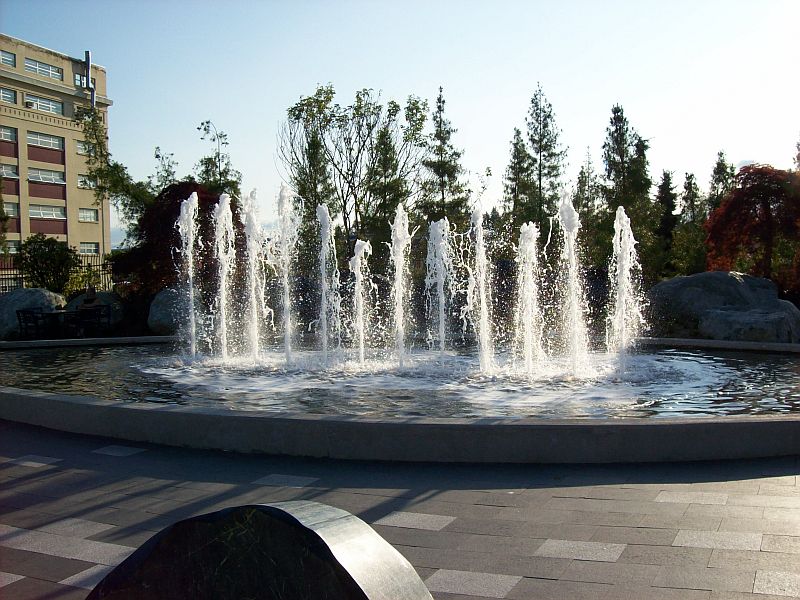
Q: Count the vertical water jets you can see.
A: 12